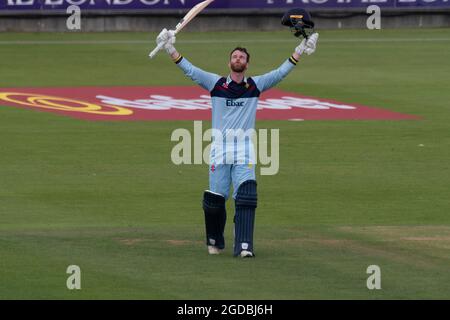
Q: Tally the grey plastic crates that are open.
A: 0